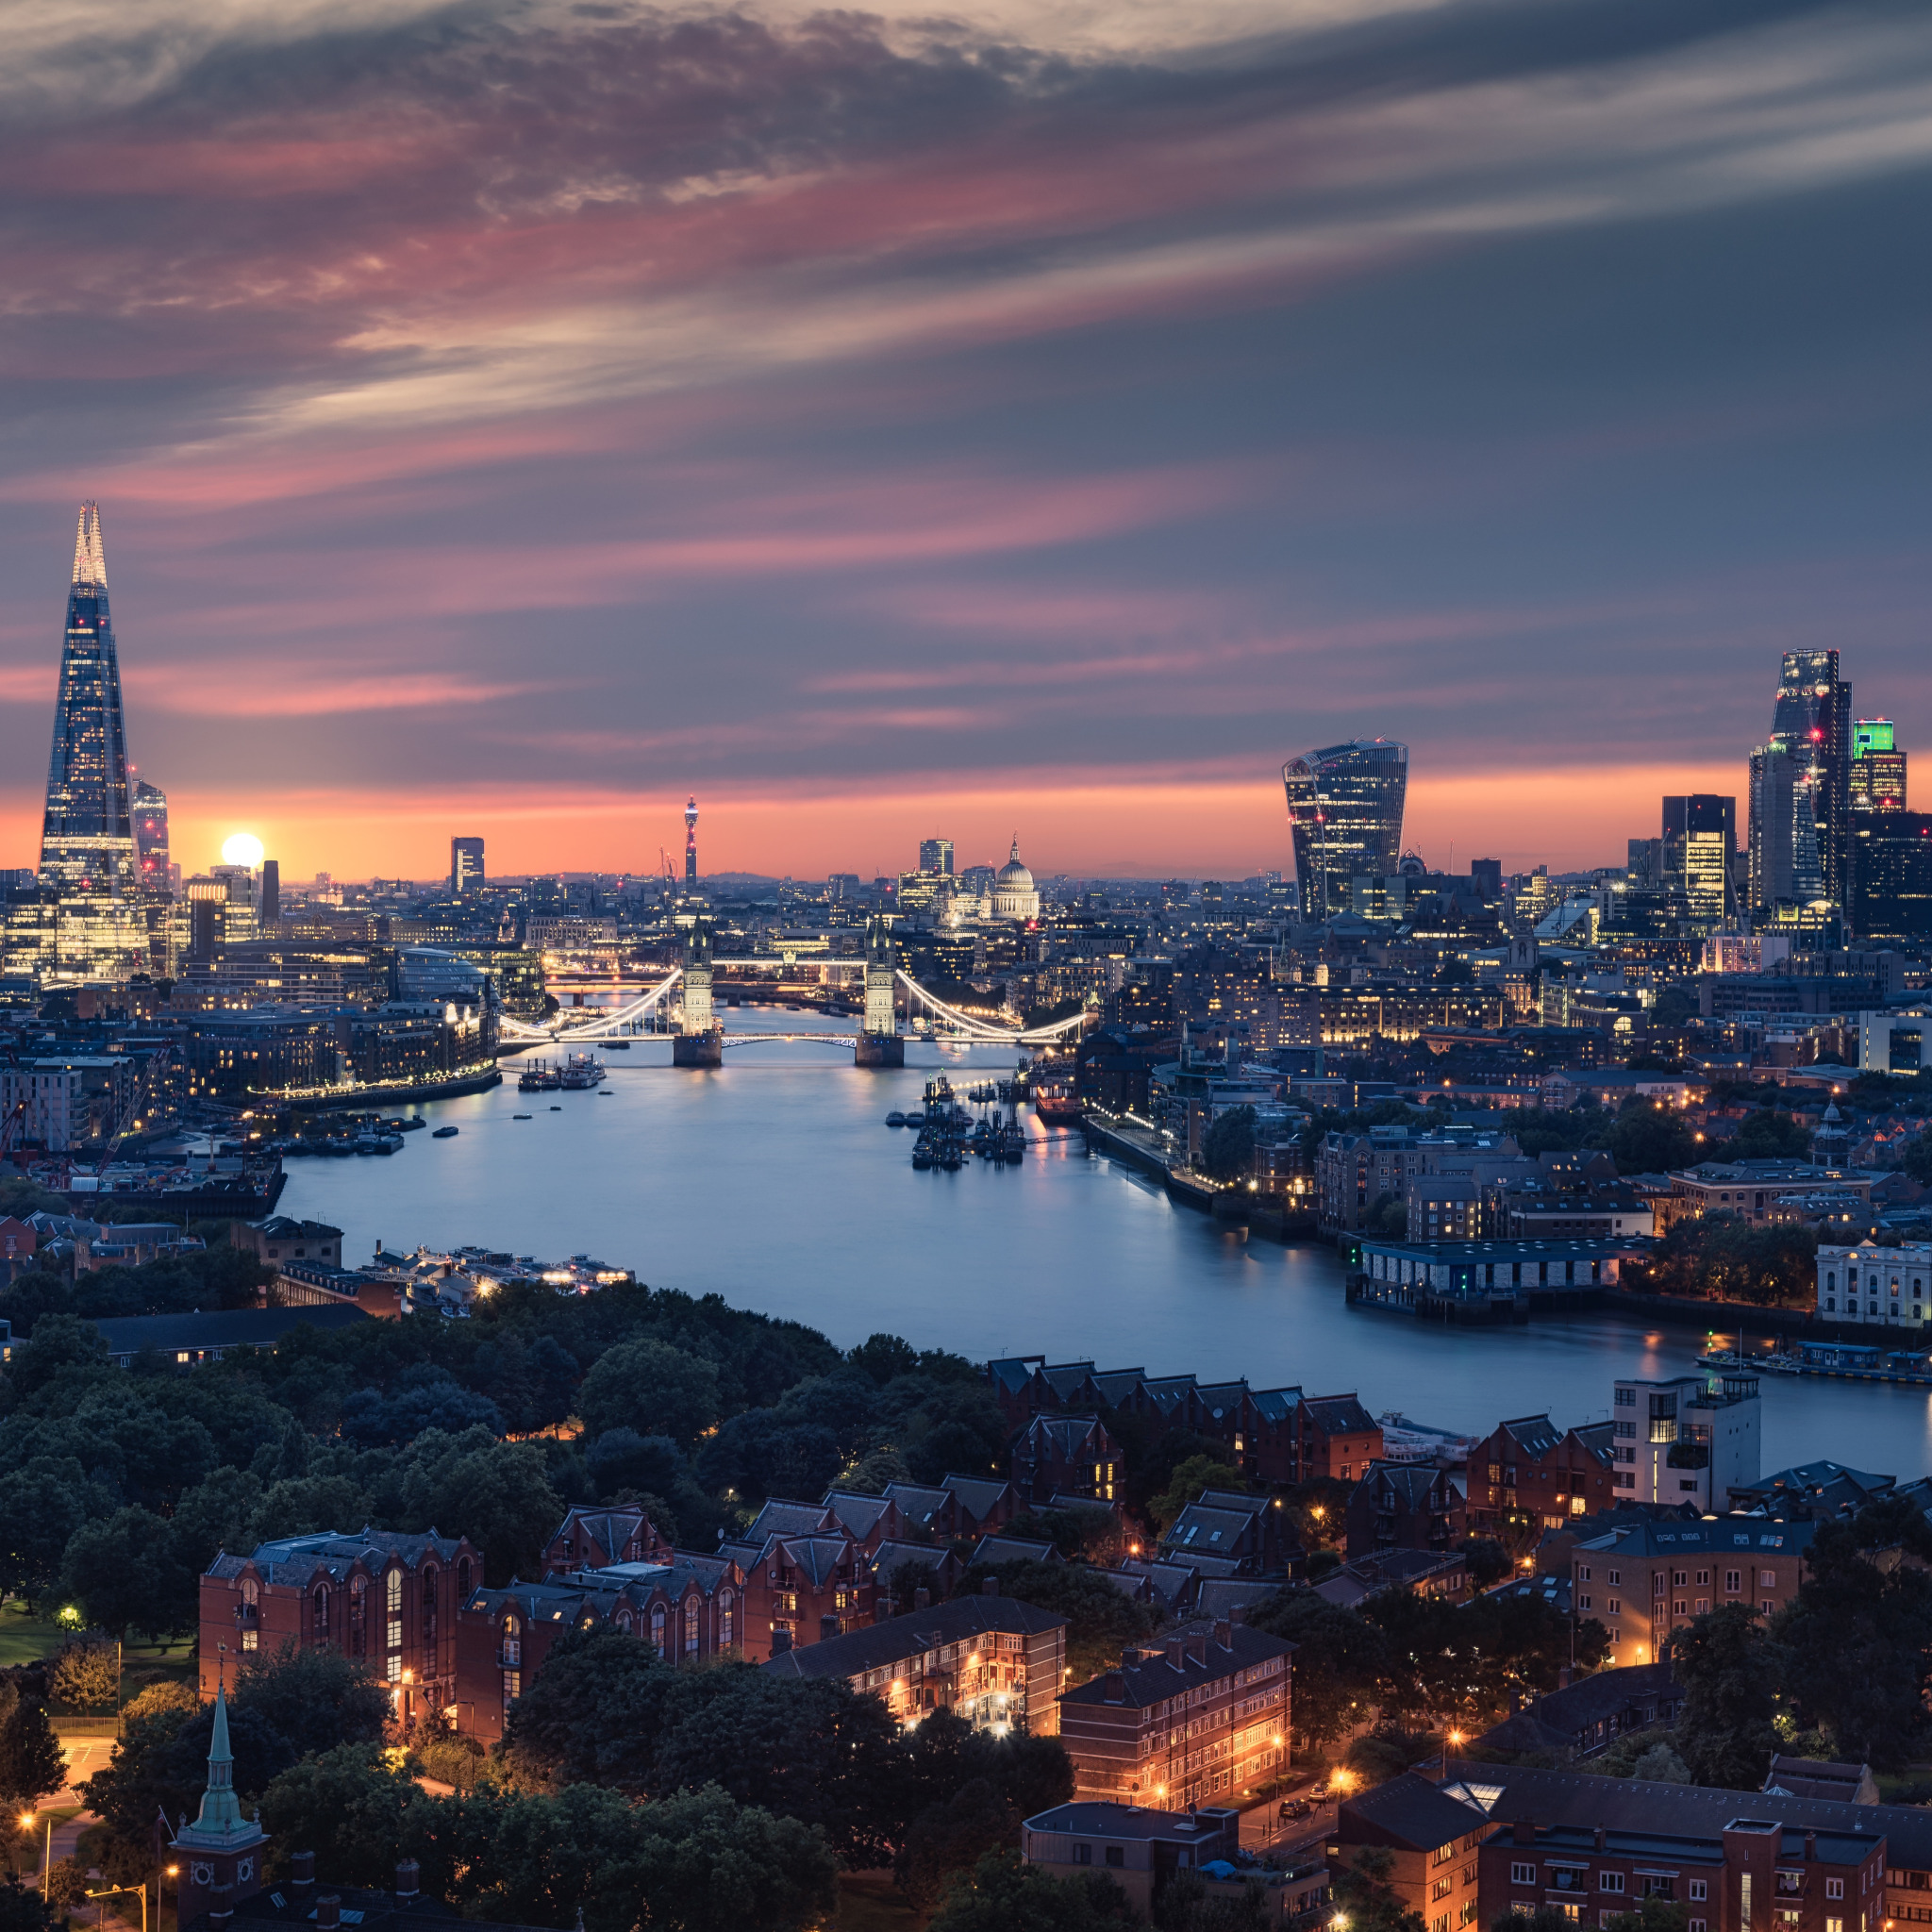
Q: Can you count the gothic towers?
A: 2